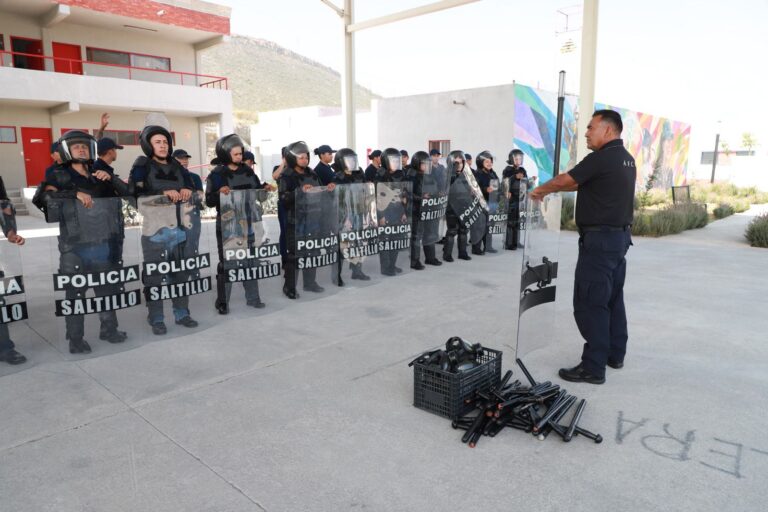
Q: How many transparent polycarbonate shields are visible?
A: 12